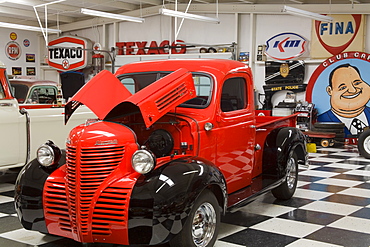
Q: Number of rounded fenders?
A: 3